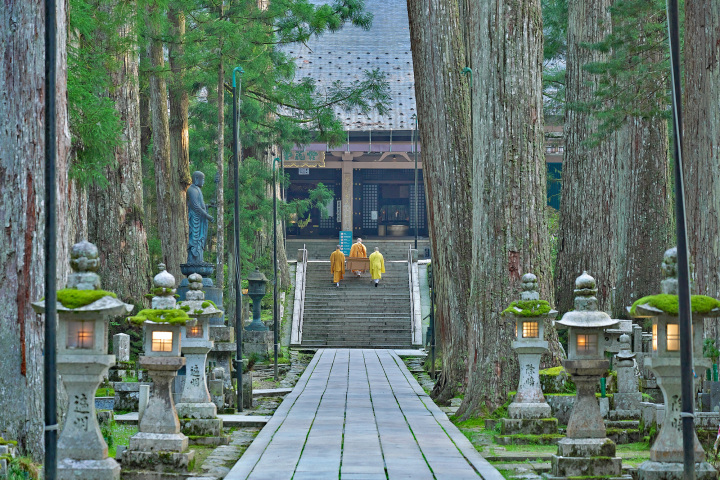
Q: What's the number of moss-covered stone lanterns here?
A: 5